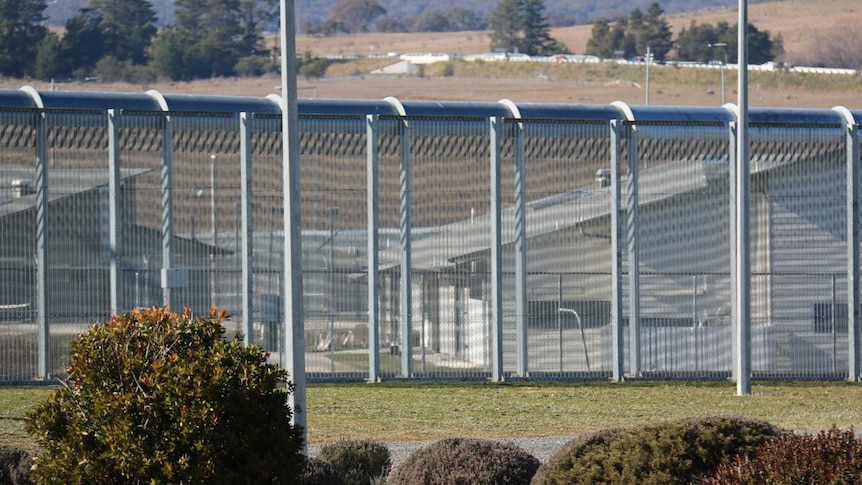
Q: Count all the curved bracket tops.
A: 8